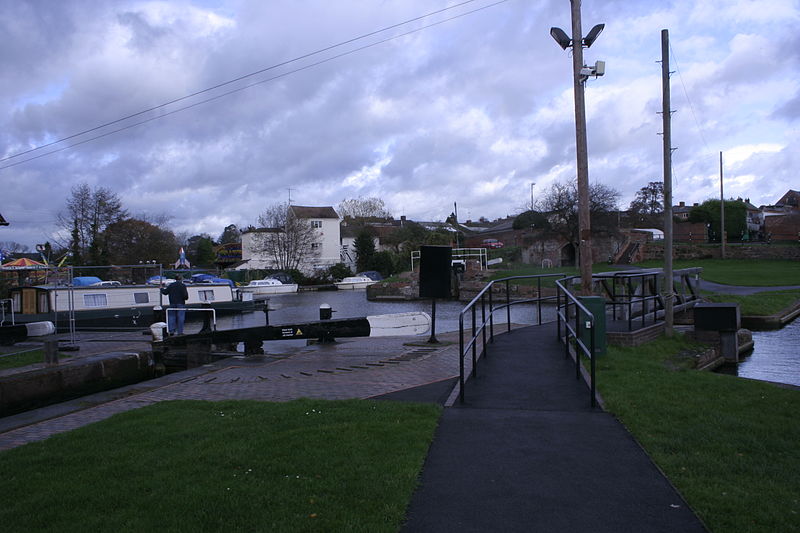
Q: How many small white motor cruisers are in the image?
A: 2